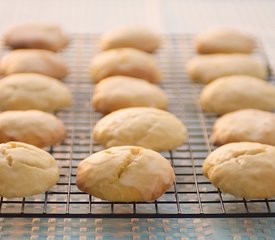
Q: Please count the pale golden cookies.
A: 15